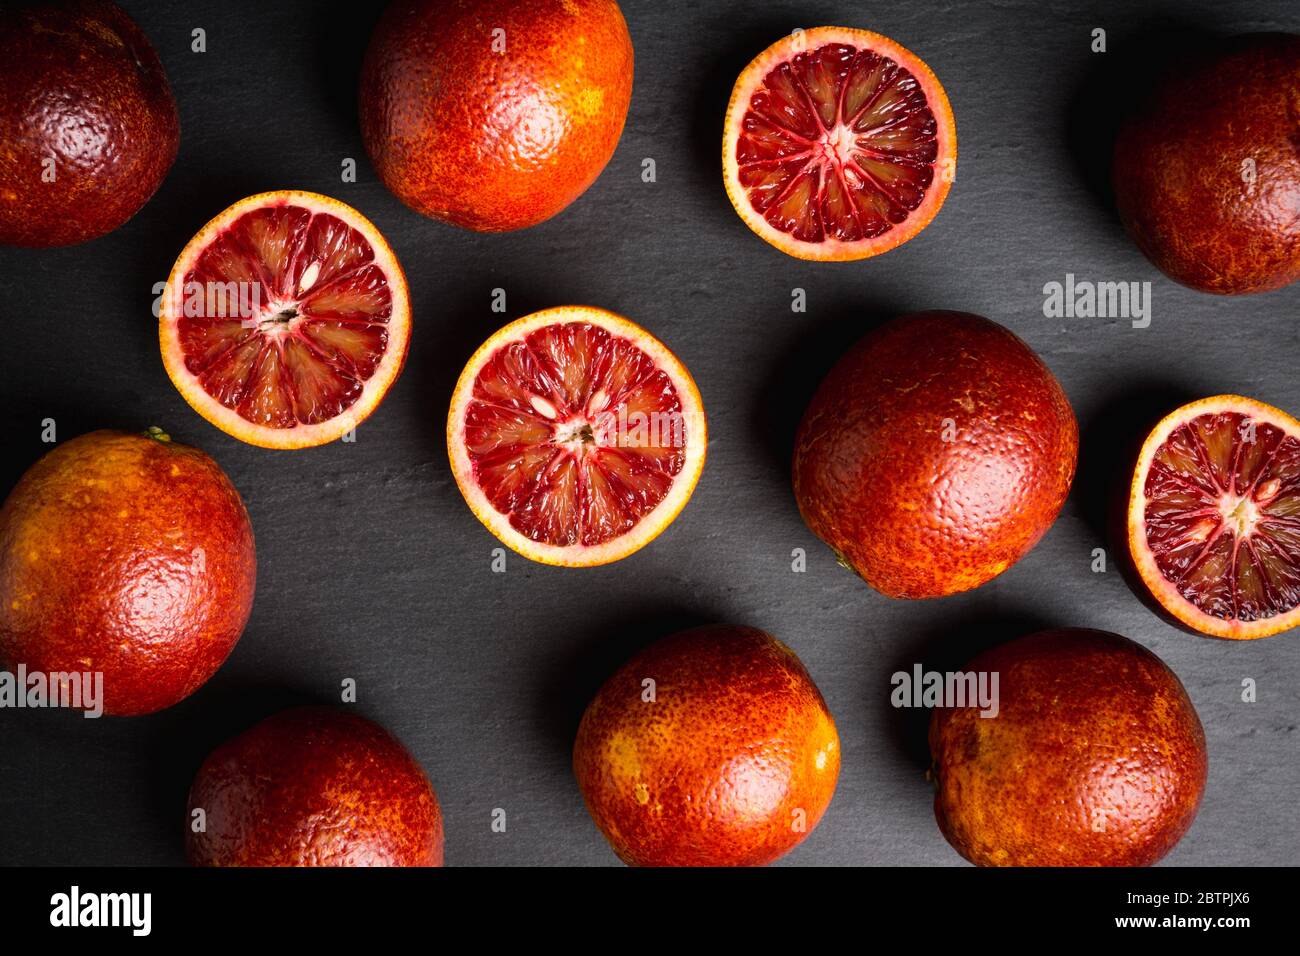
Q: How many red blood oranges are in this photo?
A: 12